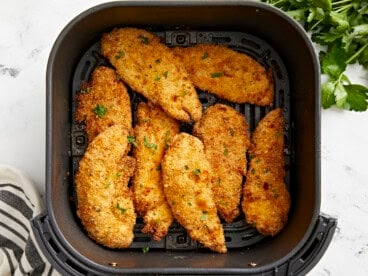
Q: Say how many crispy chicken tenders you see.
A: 8